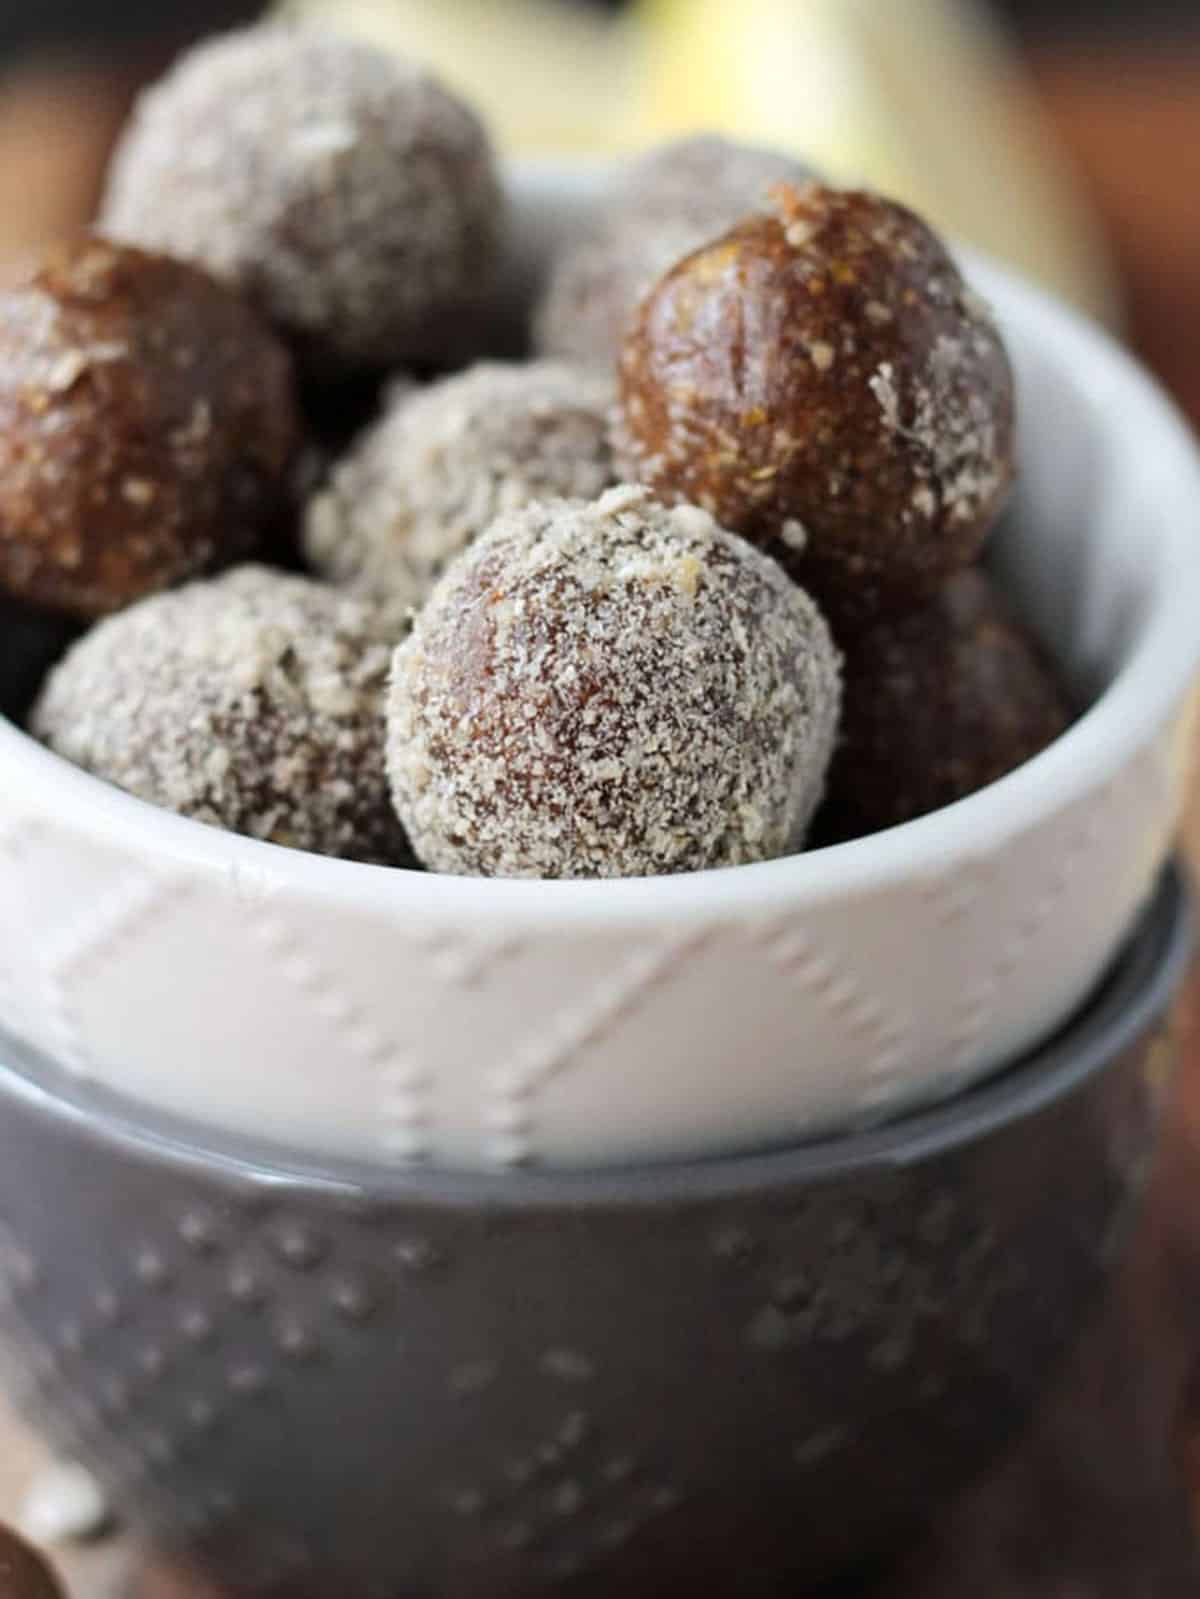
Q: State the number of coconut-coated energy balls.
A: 5